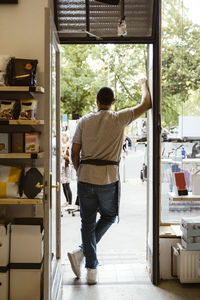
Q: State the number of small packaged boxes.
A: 3